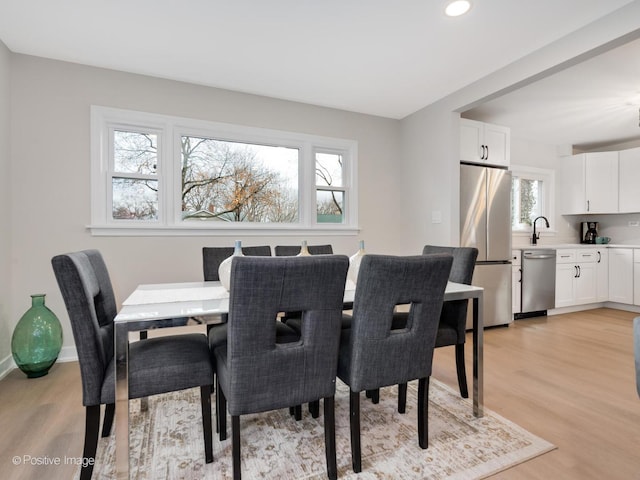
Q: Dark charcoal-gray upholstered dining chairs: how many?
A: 6